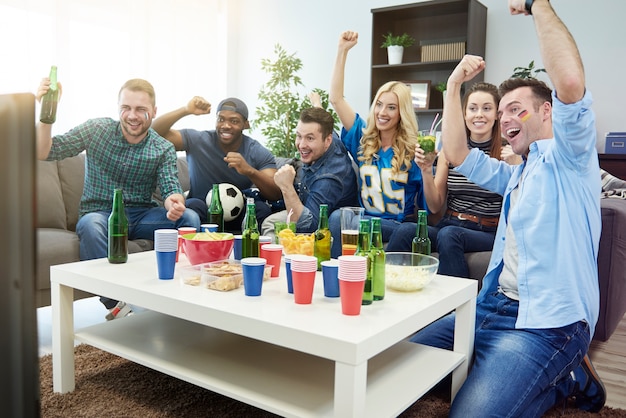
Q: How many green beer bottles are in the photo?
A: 8